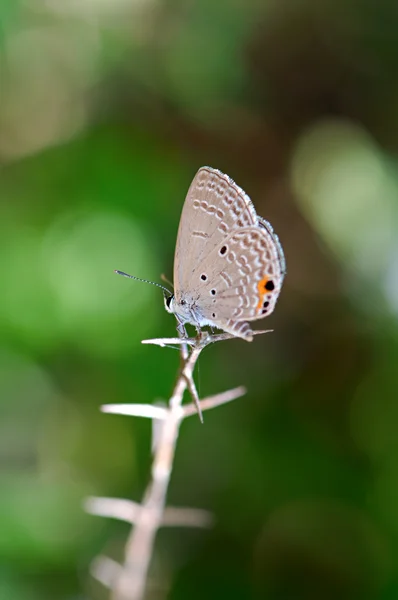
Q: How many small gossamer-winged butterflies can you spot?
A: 1